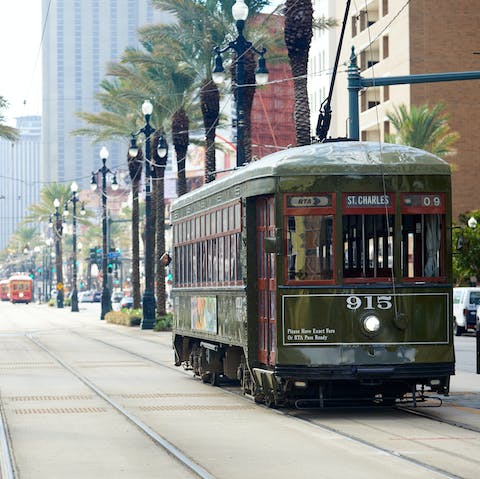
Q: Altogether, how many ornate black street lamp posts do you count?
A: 5